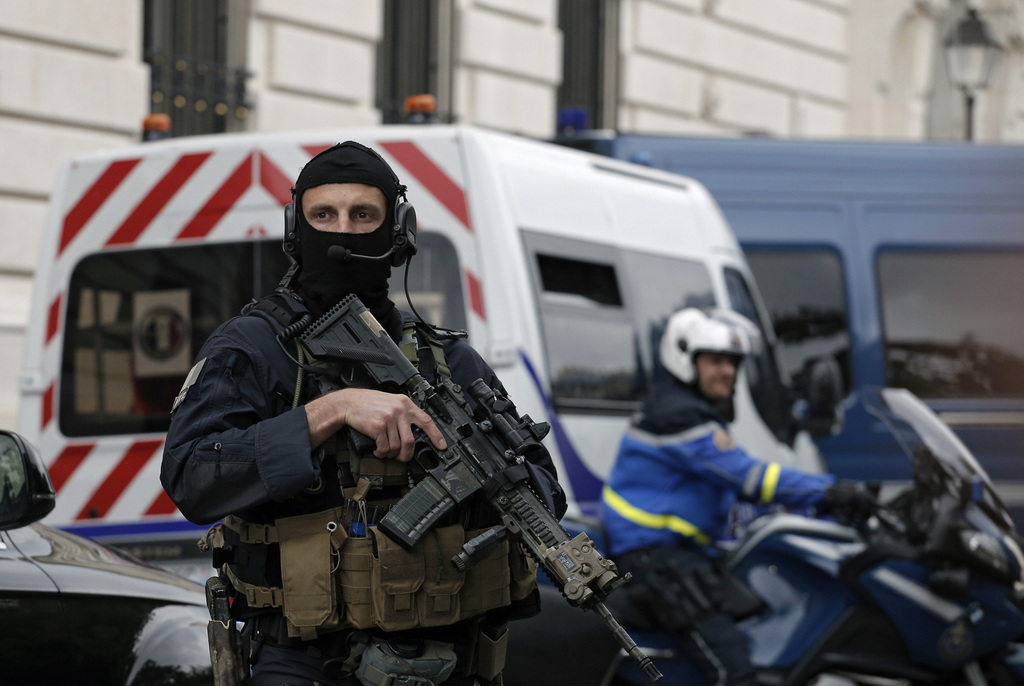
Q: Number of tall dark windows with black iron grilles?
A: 3